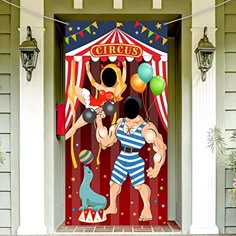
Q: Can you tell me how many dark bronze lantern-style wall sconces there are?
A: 2